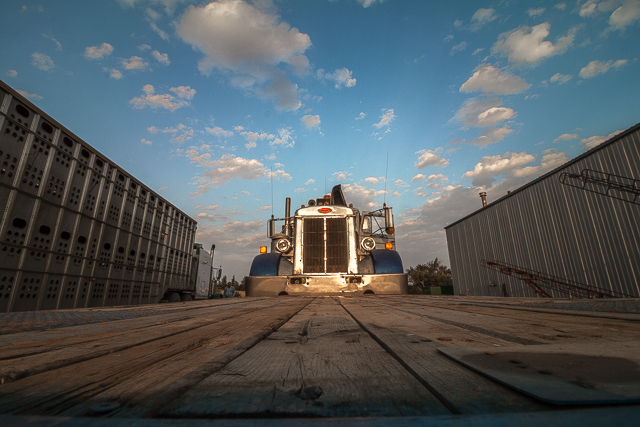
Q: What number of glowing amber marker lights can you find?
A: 2